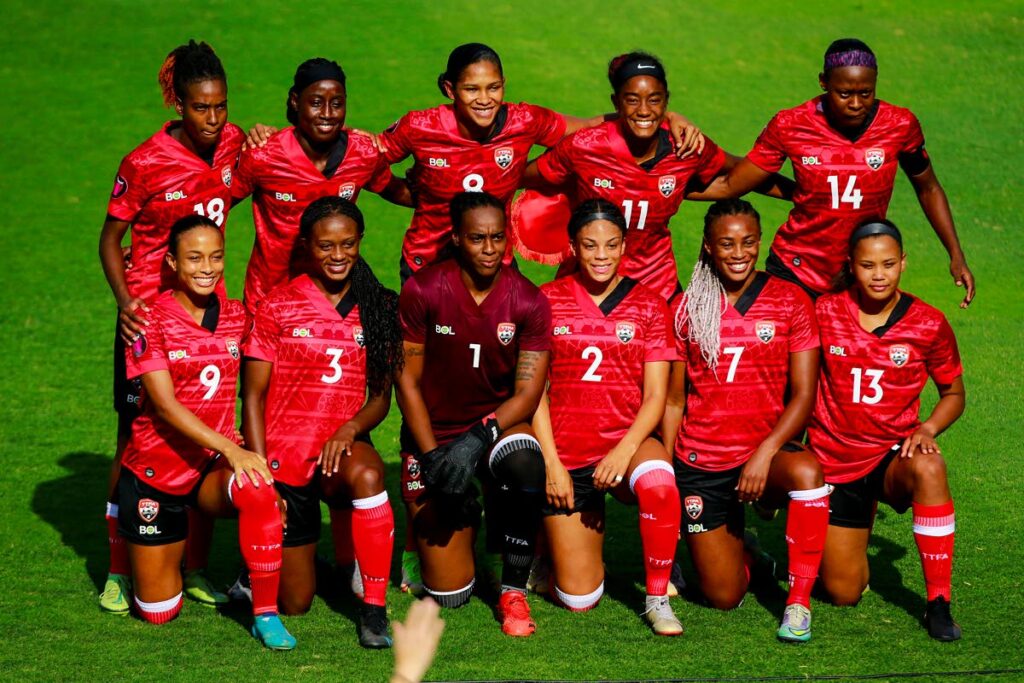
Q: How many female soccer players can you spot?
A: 11